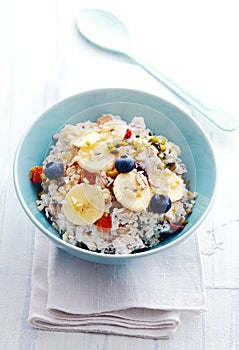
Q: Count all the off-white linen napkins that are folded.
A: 1